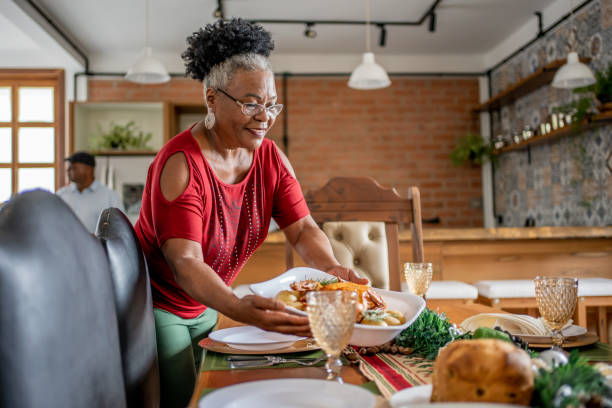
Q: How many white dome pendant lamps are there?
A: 3